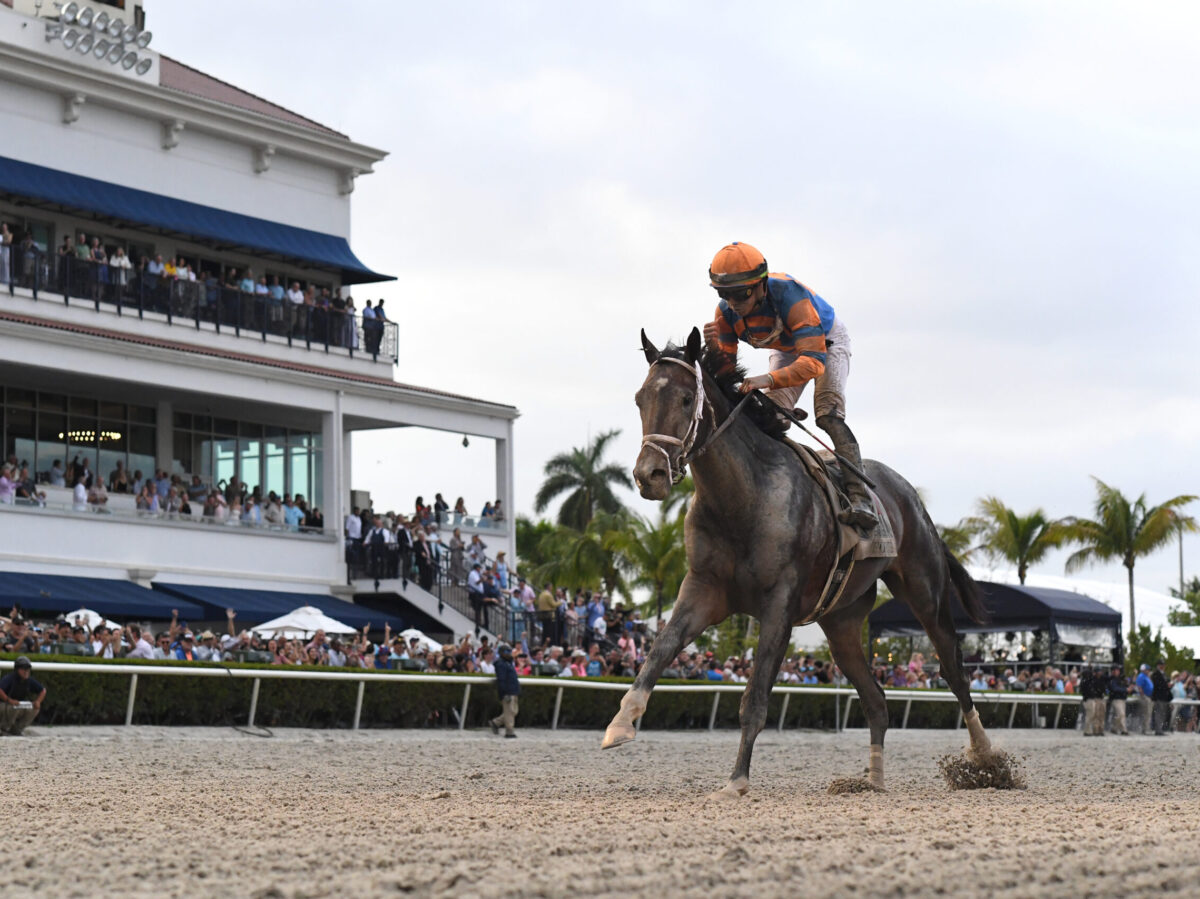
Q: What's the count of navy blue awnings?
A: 3